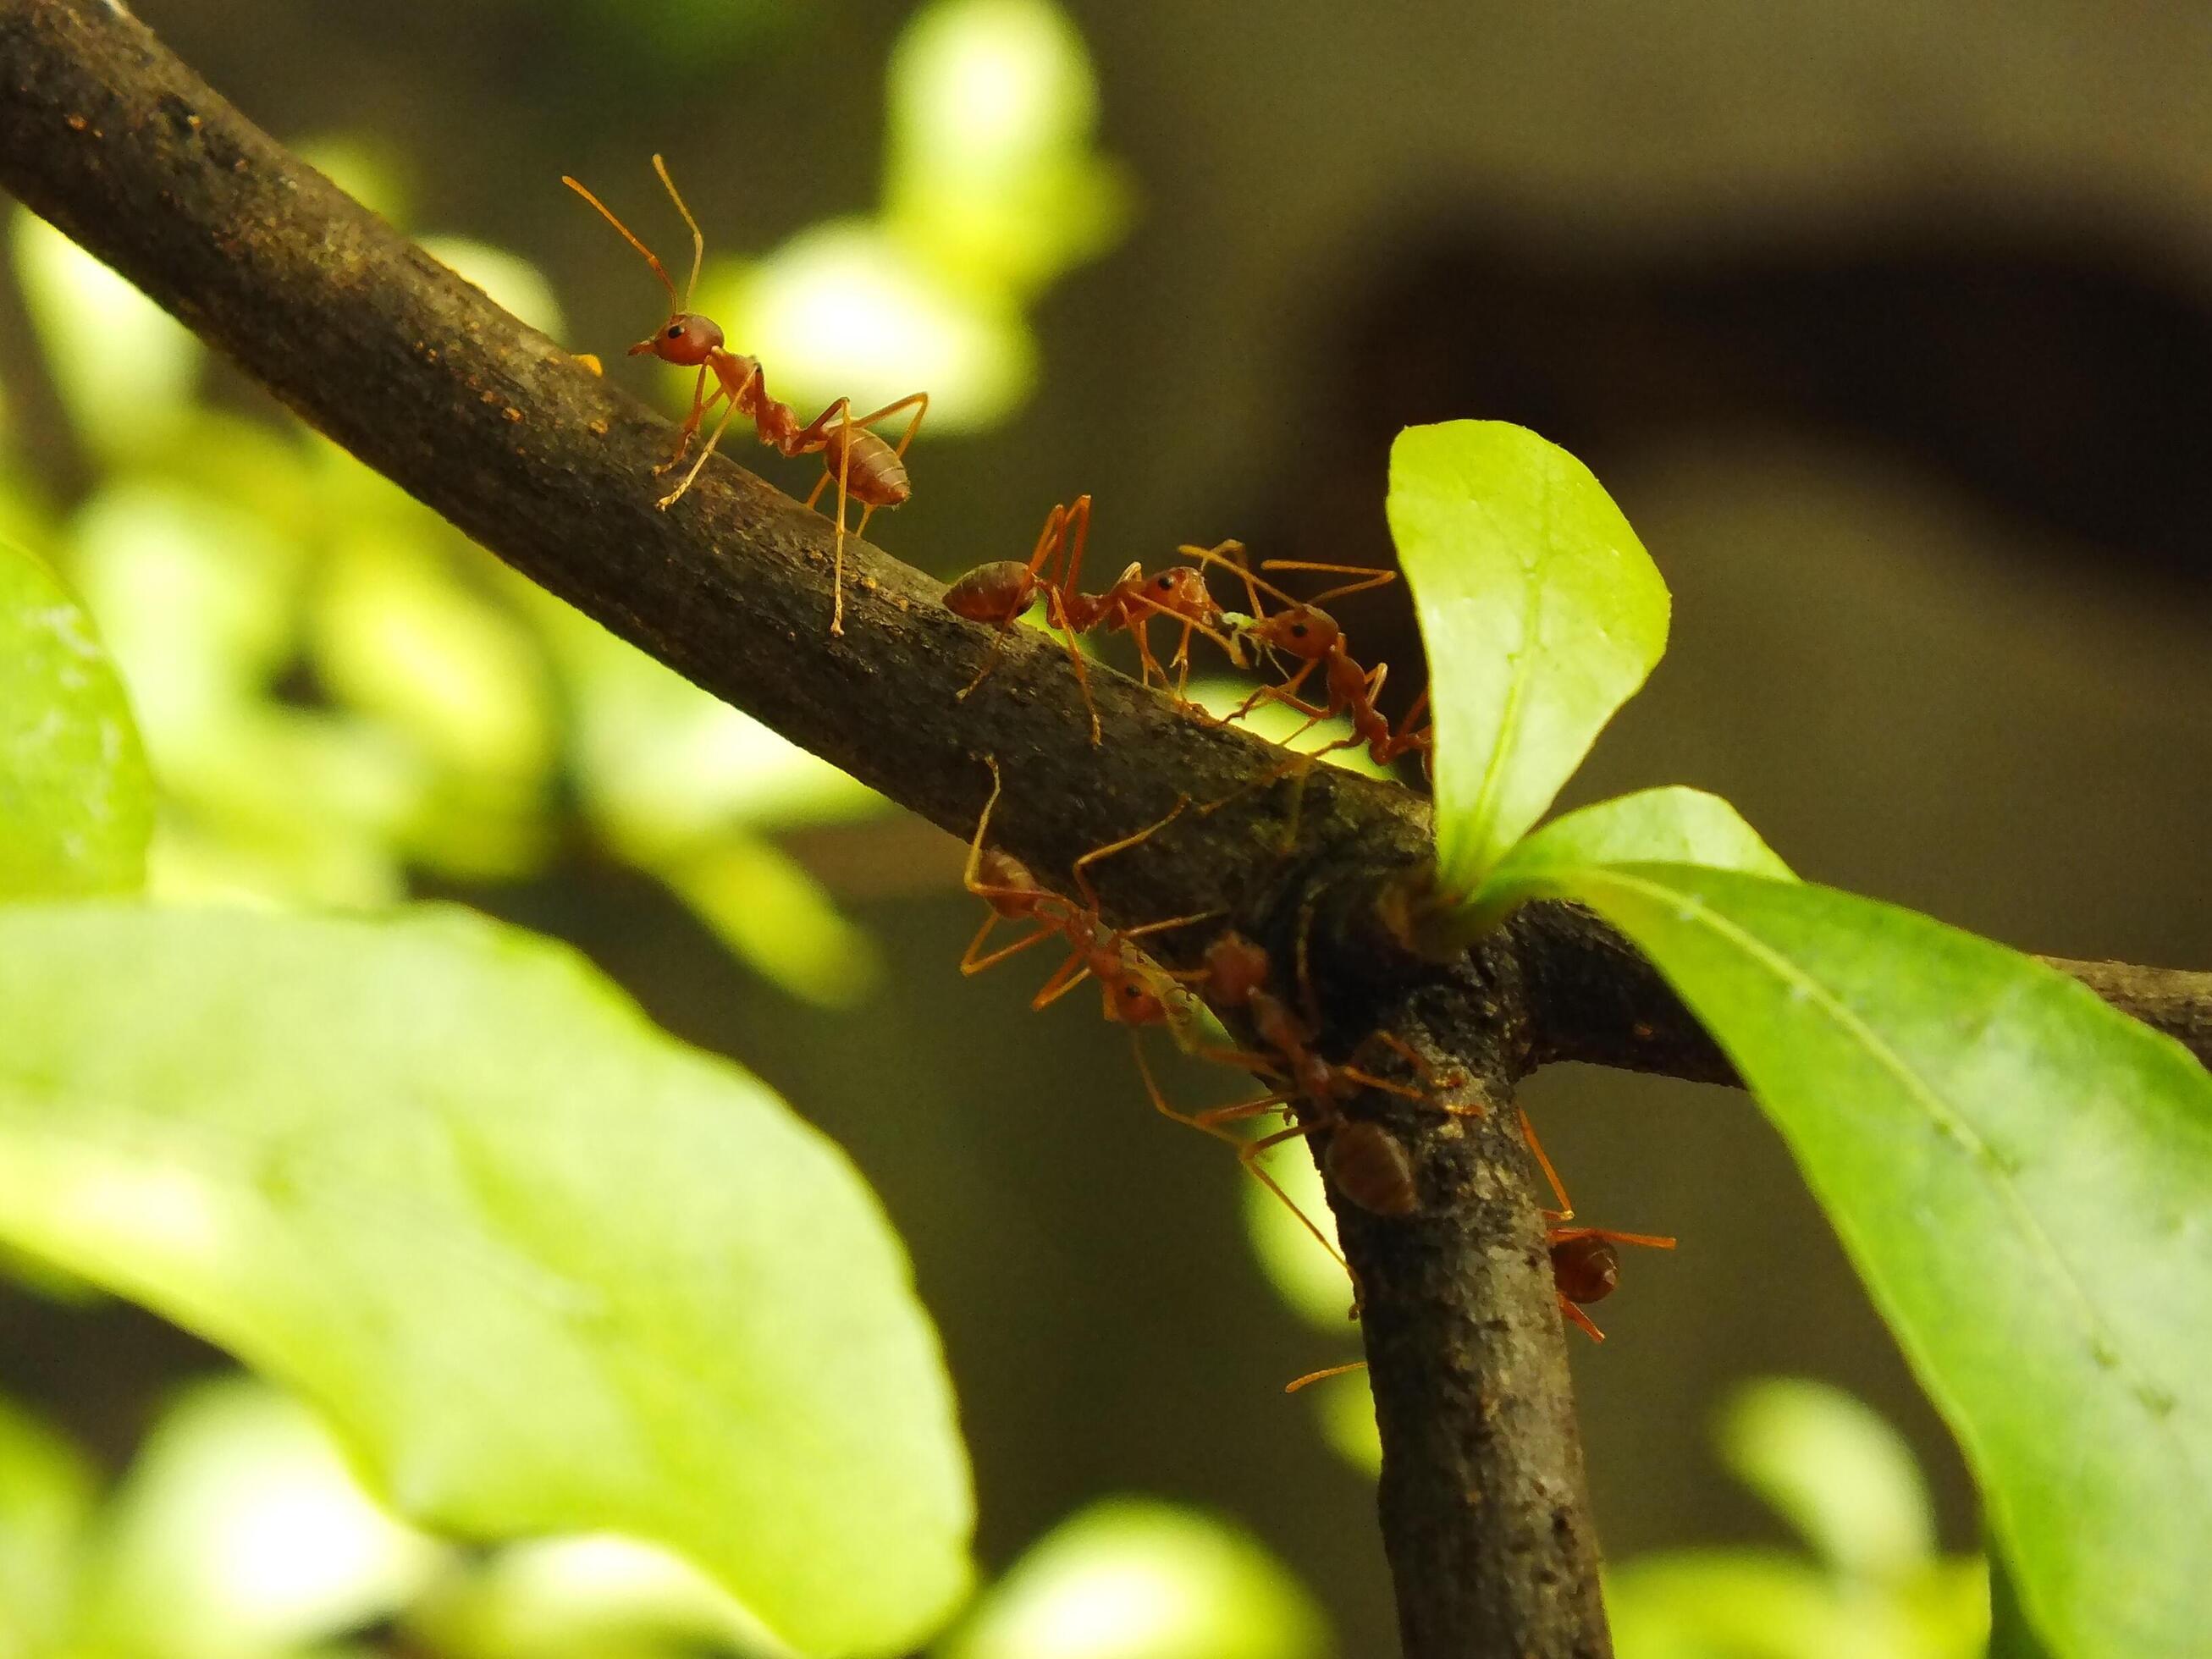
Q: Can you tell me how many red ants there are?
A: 6